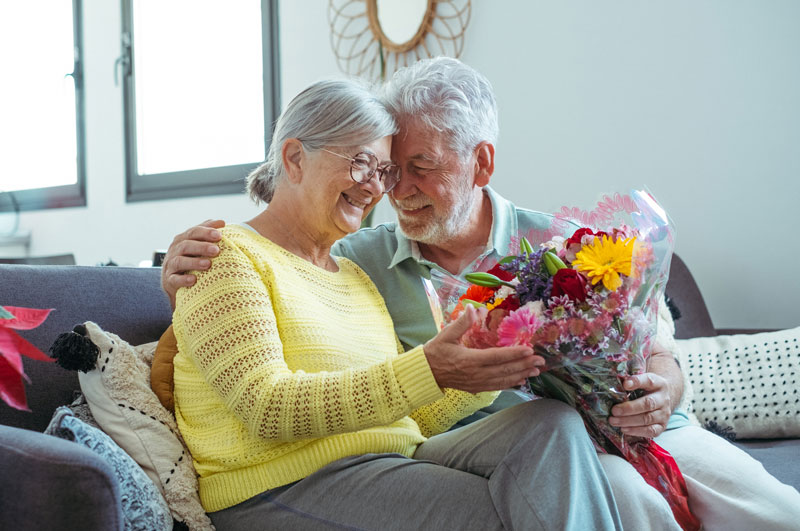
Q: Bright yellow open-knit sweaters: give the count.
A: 1